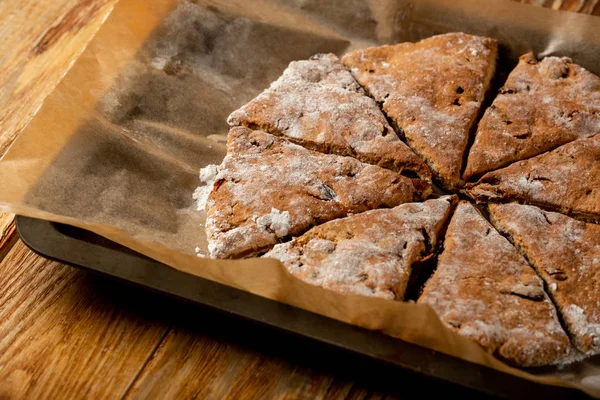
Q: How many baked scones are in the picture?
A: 8